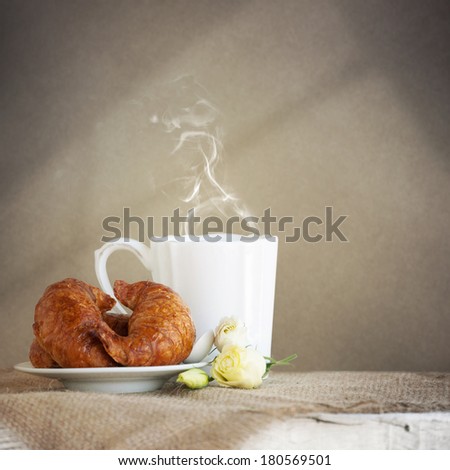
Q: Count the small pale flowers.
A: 3